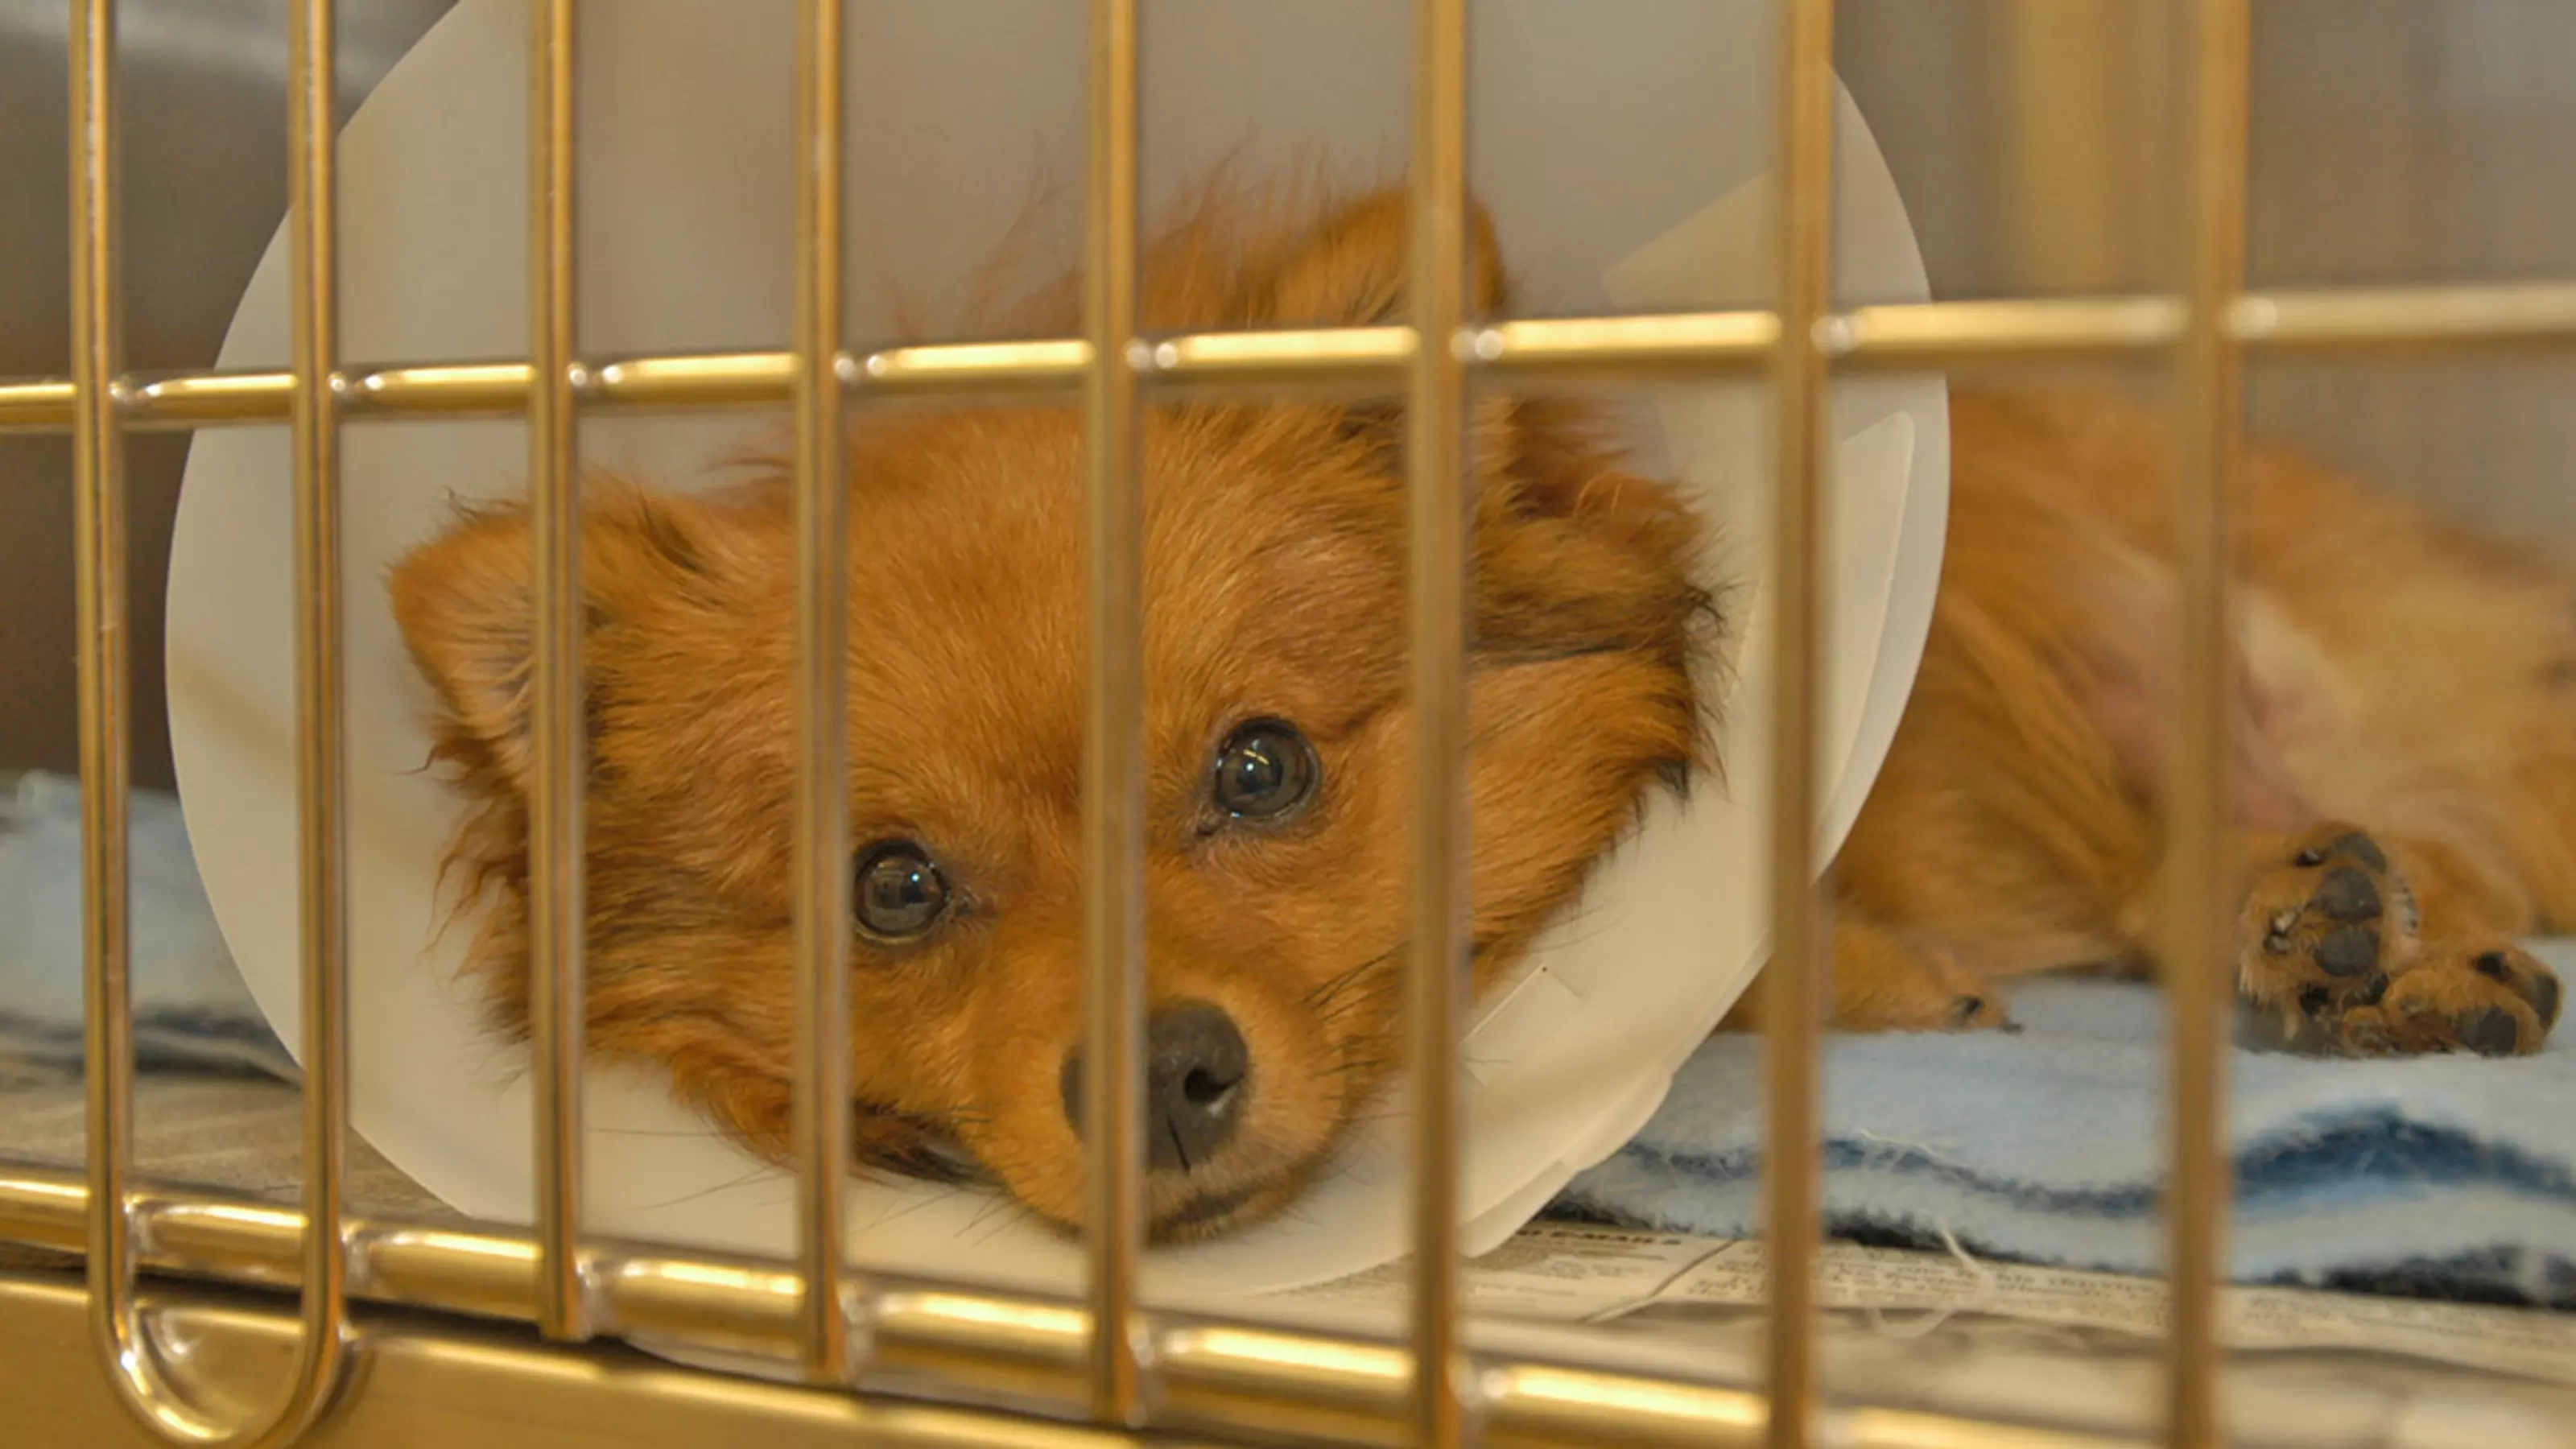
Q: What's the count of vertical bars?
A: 8